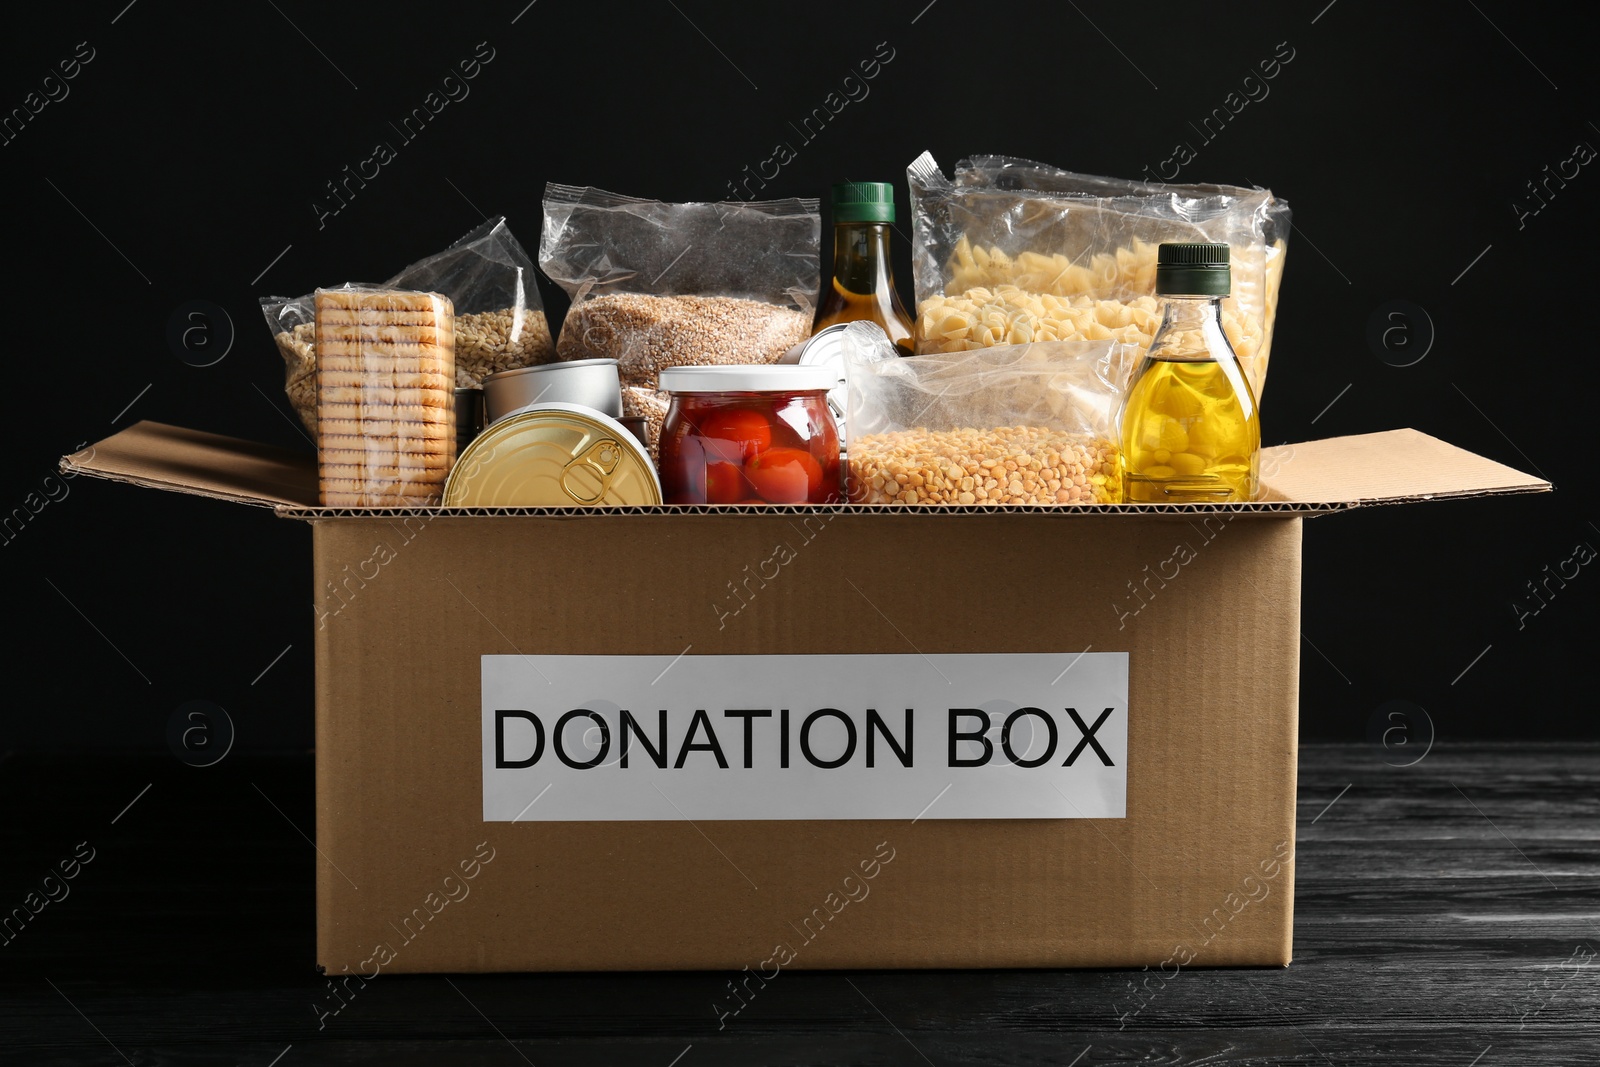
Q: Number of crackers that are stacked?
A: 14